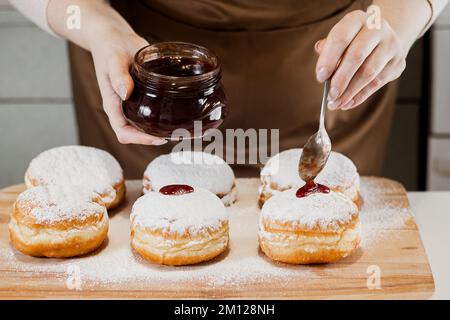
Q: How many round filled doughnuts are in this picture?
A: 6